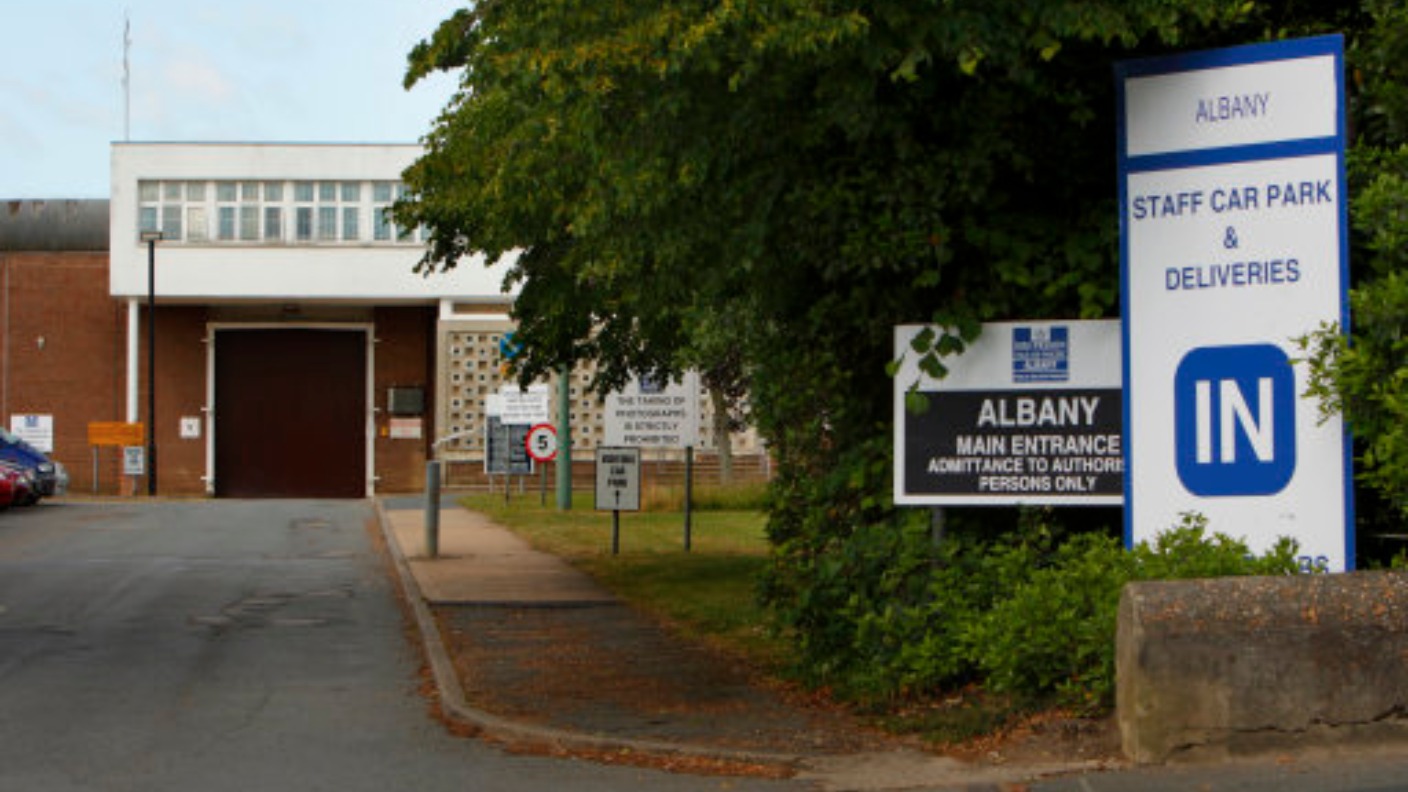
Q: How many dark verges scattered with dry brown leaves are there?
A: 1